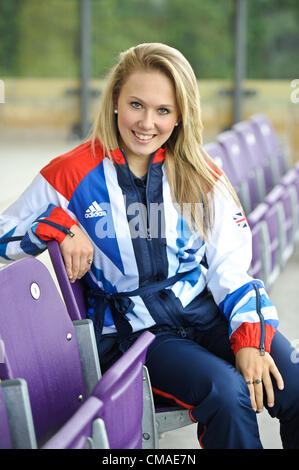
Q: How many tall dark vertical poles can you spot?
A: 2